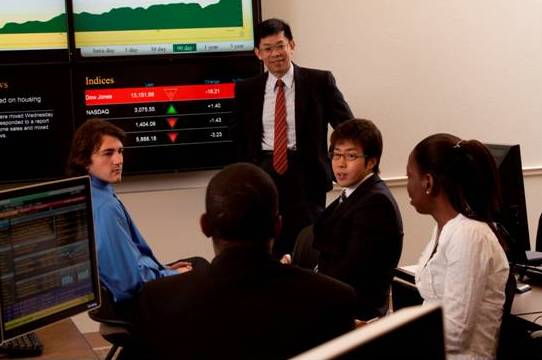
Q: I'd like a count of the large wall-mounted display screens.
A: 4